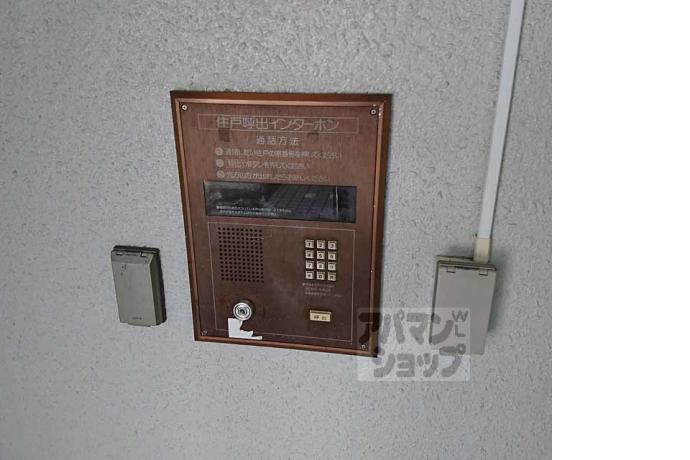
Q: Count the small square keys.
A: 12